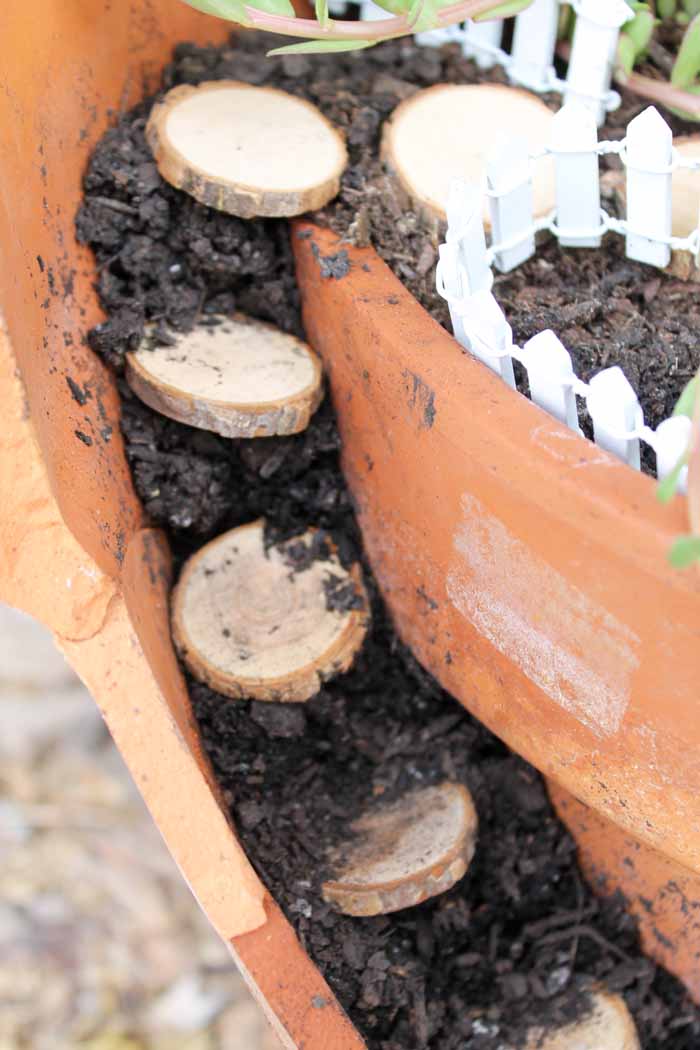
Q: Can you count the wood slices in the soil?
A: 7